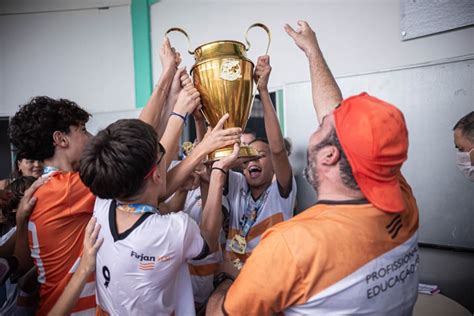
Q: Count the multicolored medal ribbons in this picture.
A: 3